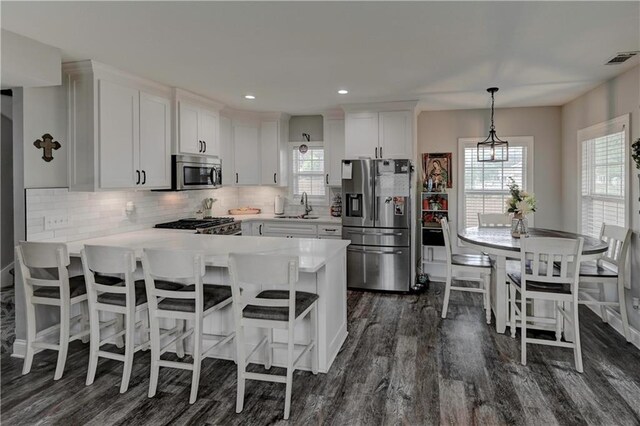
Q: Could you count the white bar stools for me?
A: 4